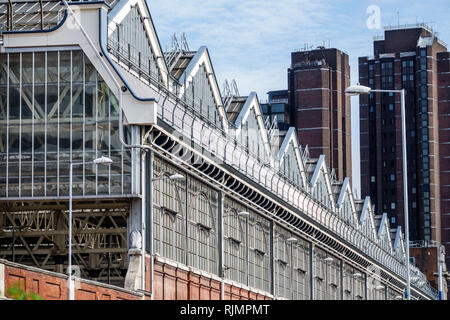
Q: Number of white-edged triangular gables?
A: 9